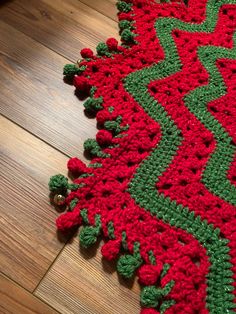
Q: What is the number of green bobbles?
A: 12